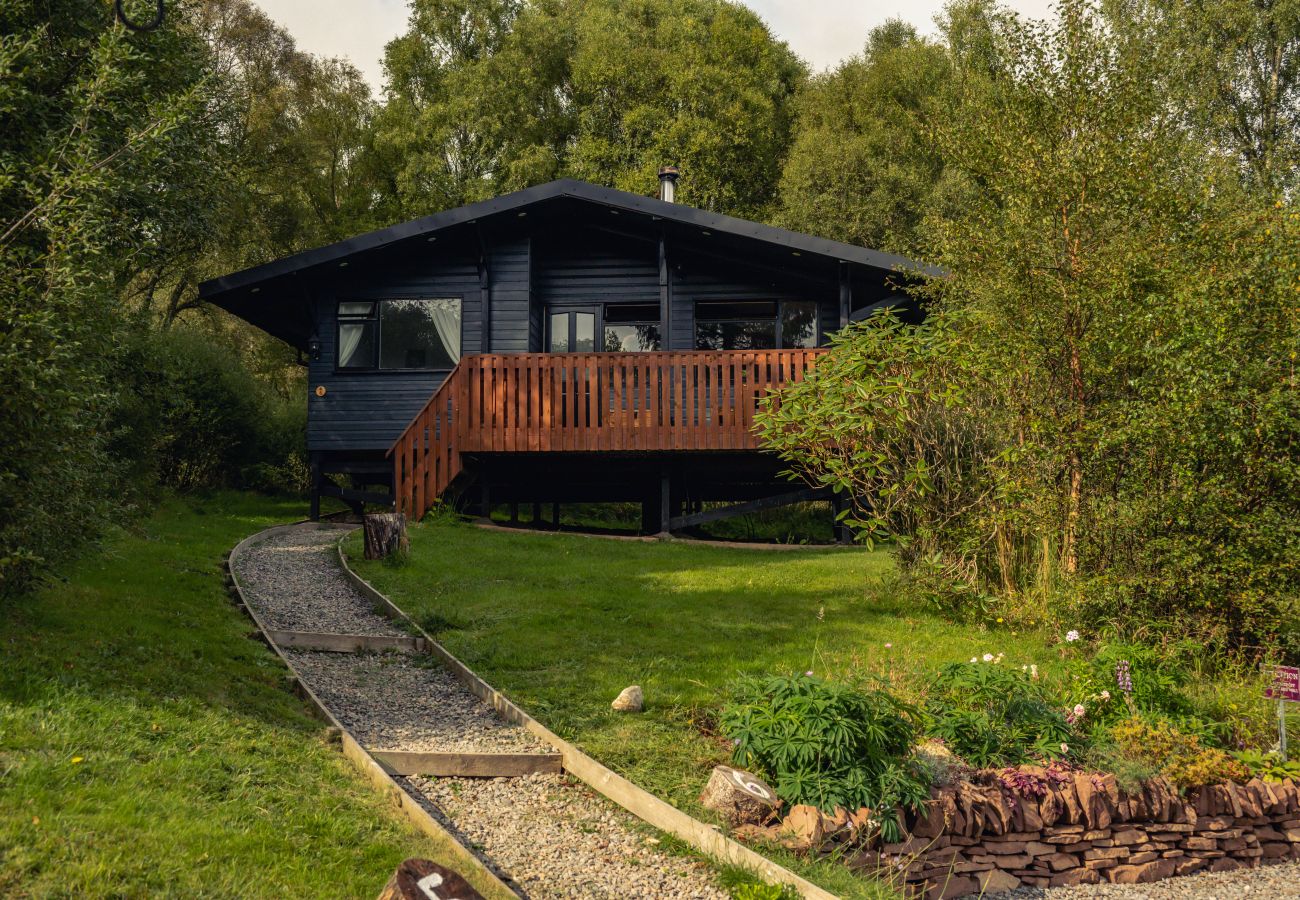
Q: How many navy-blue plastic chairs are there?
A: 0